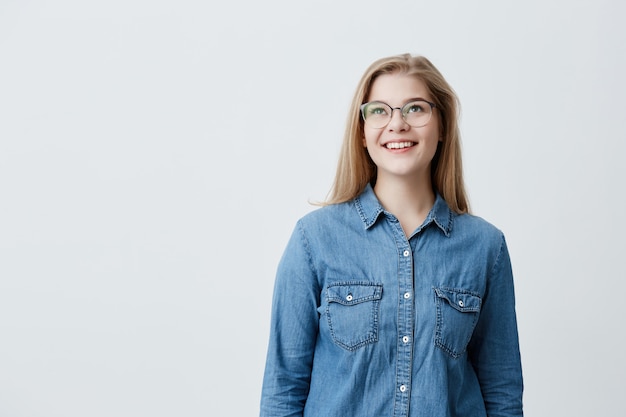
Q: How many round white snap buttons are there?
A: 6